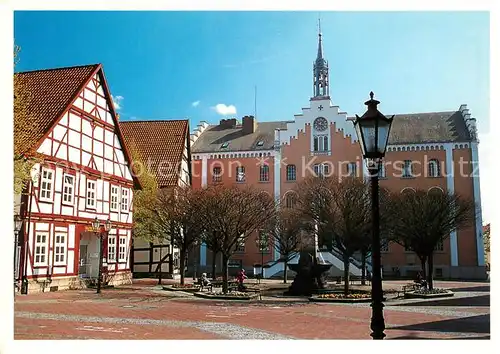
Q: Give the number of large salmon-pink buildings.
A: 1